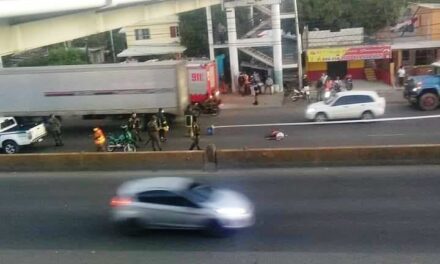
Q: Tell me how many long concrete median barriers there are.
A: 1